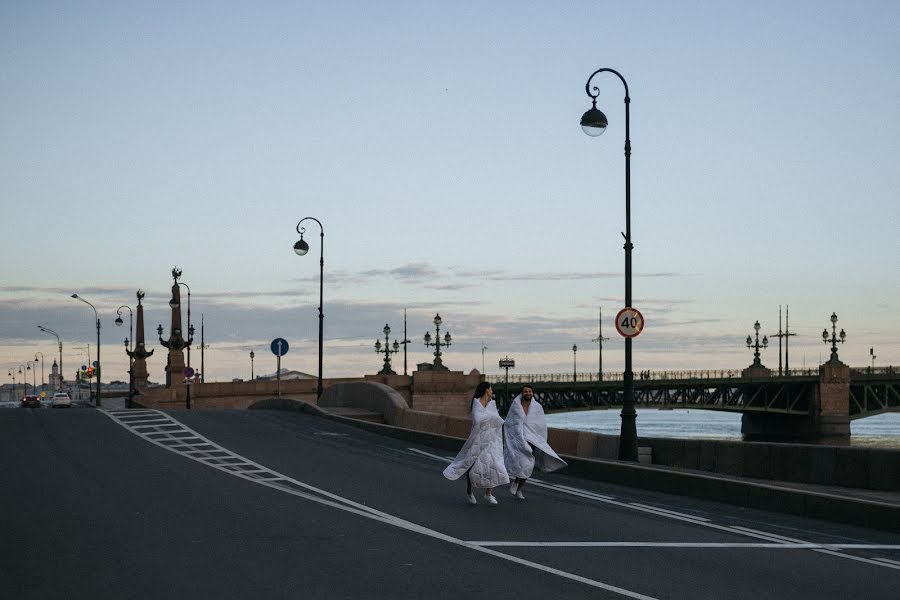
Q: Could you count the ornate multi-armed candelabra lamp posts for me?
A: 4